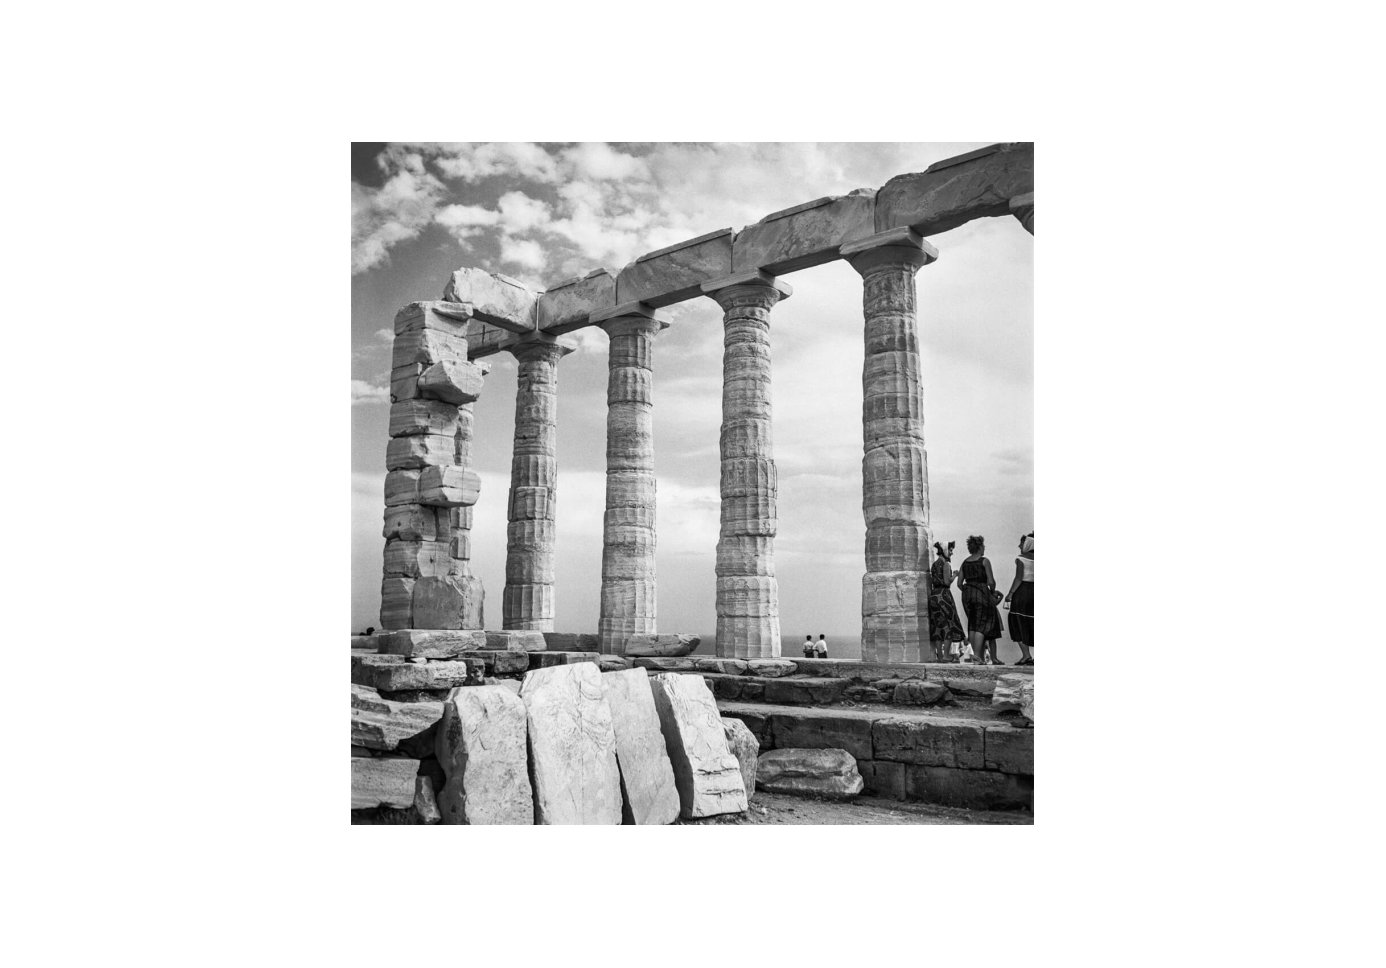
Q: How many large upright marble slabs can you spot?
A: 4